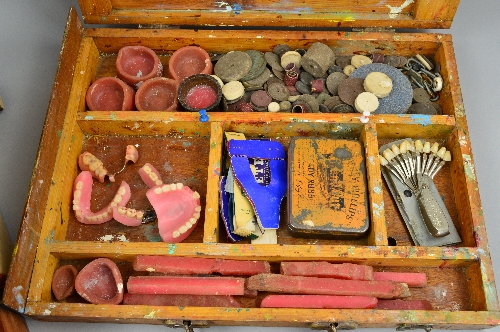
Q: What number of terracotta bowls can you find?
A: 6